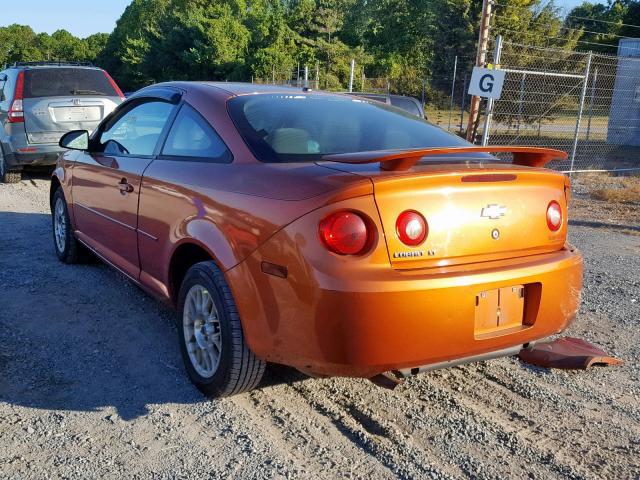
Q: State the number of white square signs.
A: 1